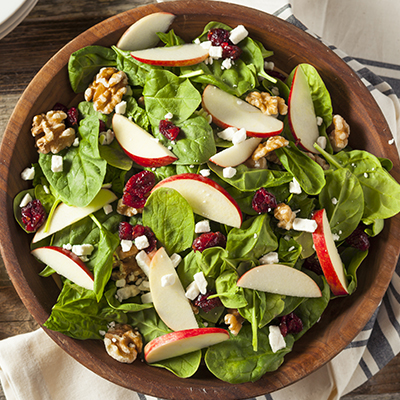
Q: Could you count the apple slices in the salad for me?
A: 13